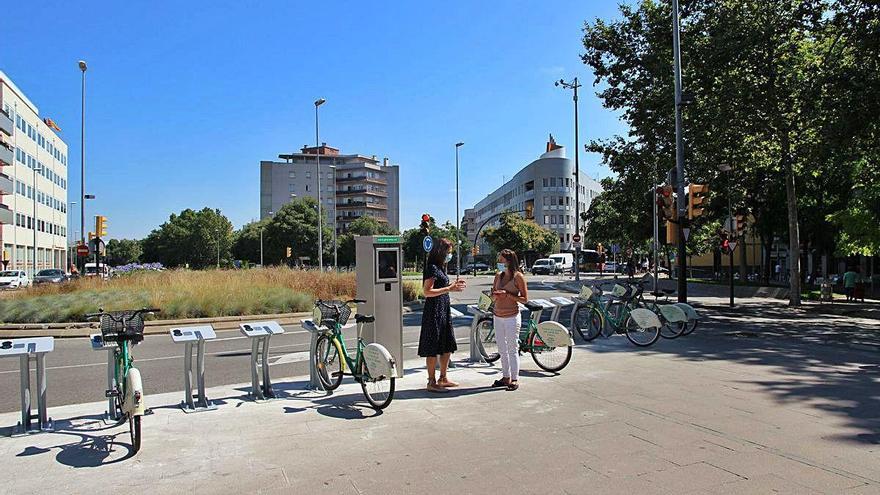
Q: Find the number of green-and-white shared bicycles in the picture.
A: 6